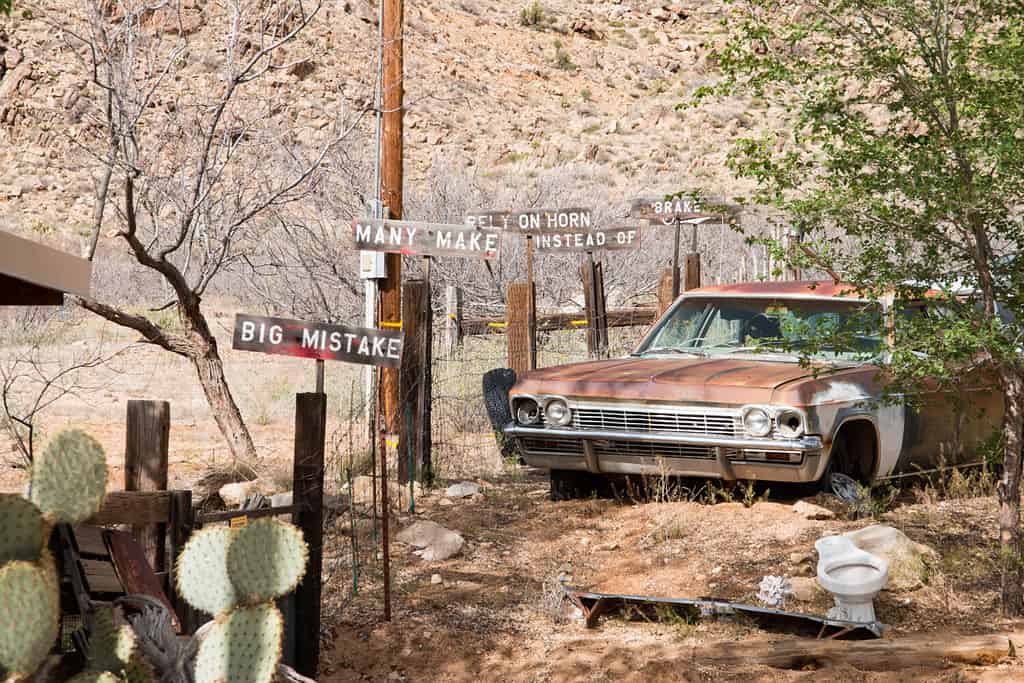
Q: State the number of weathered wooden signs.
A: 5